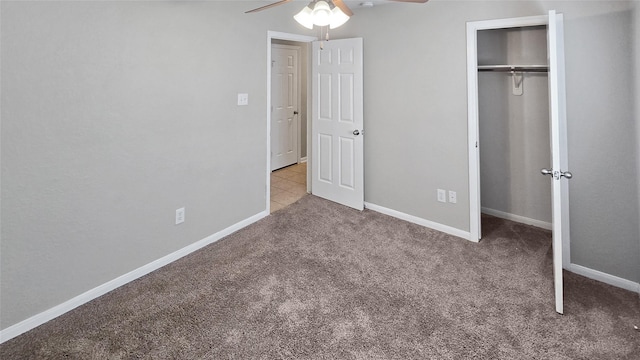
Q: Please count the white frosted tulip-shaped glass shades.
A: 3